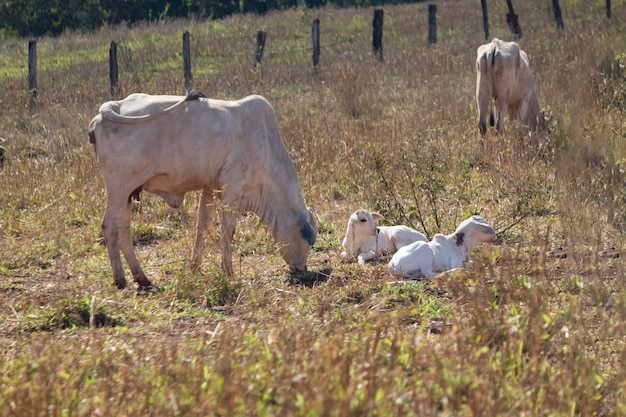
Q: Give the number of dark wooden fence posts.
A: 11